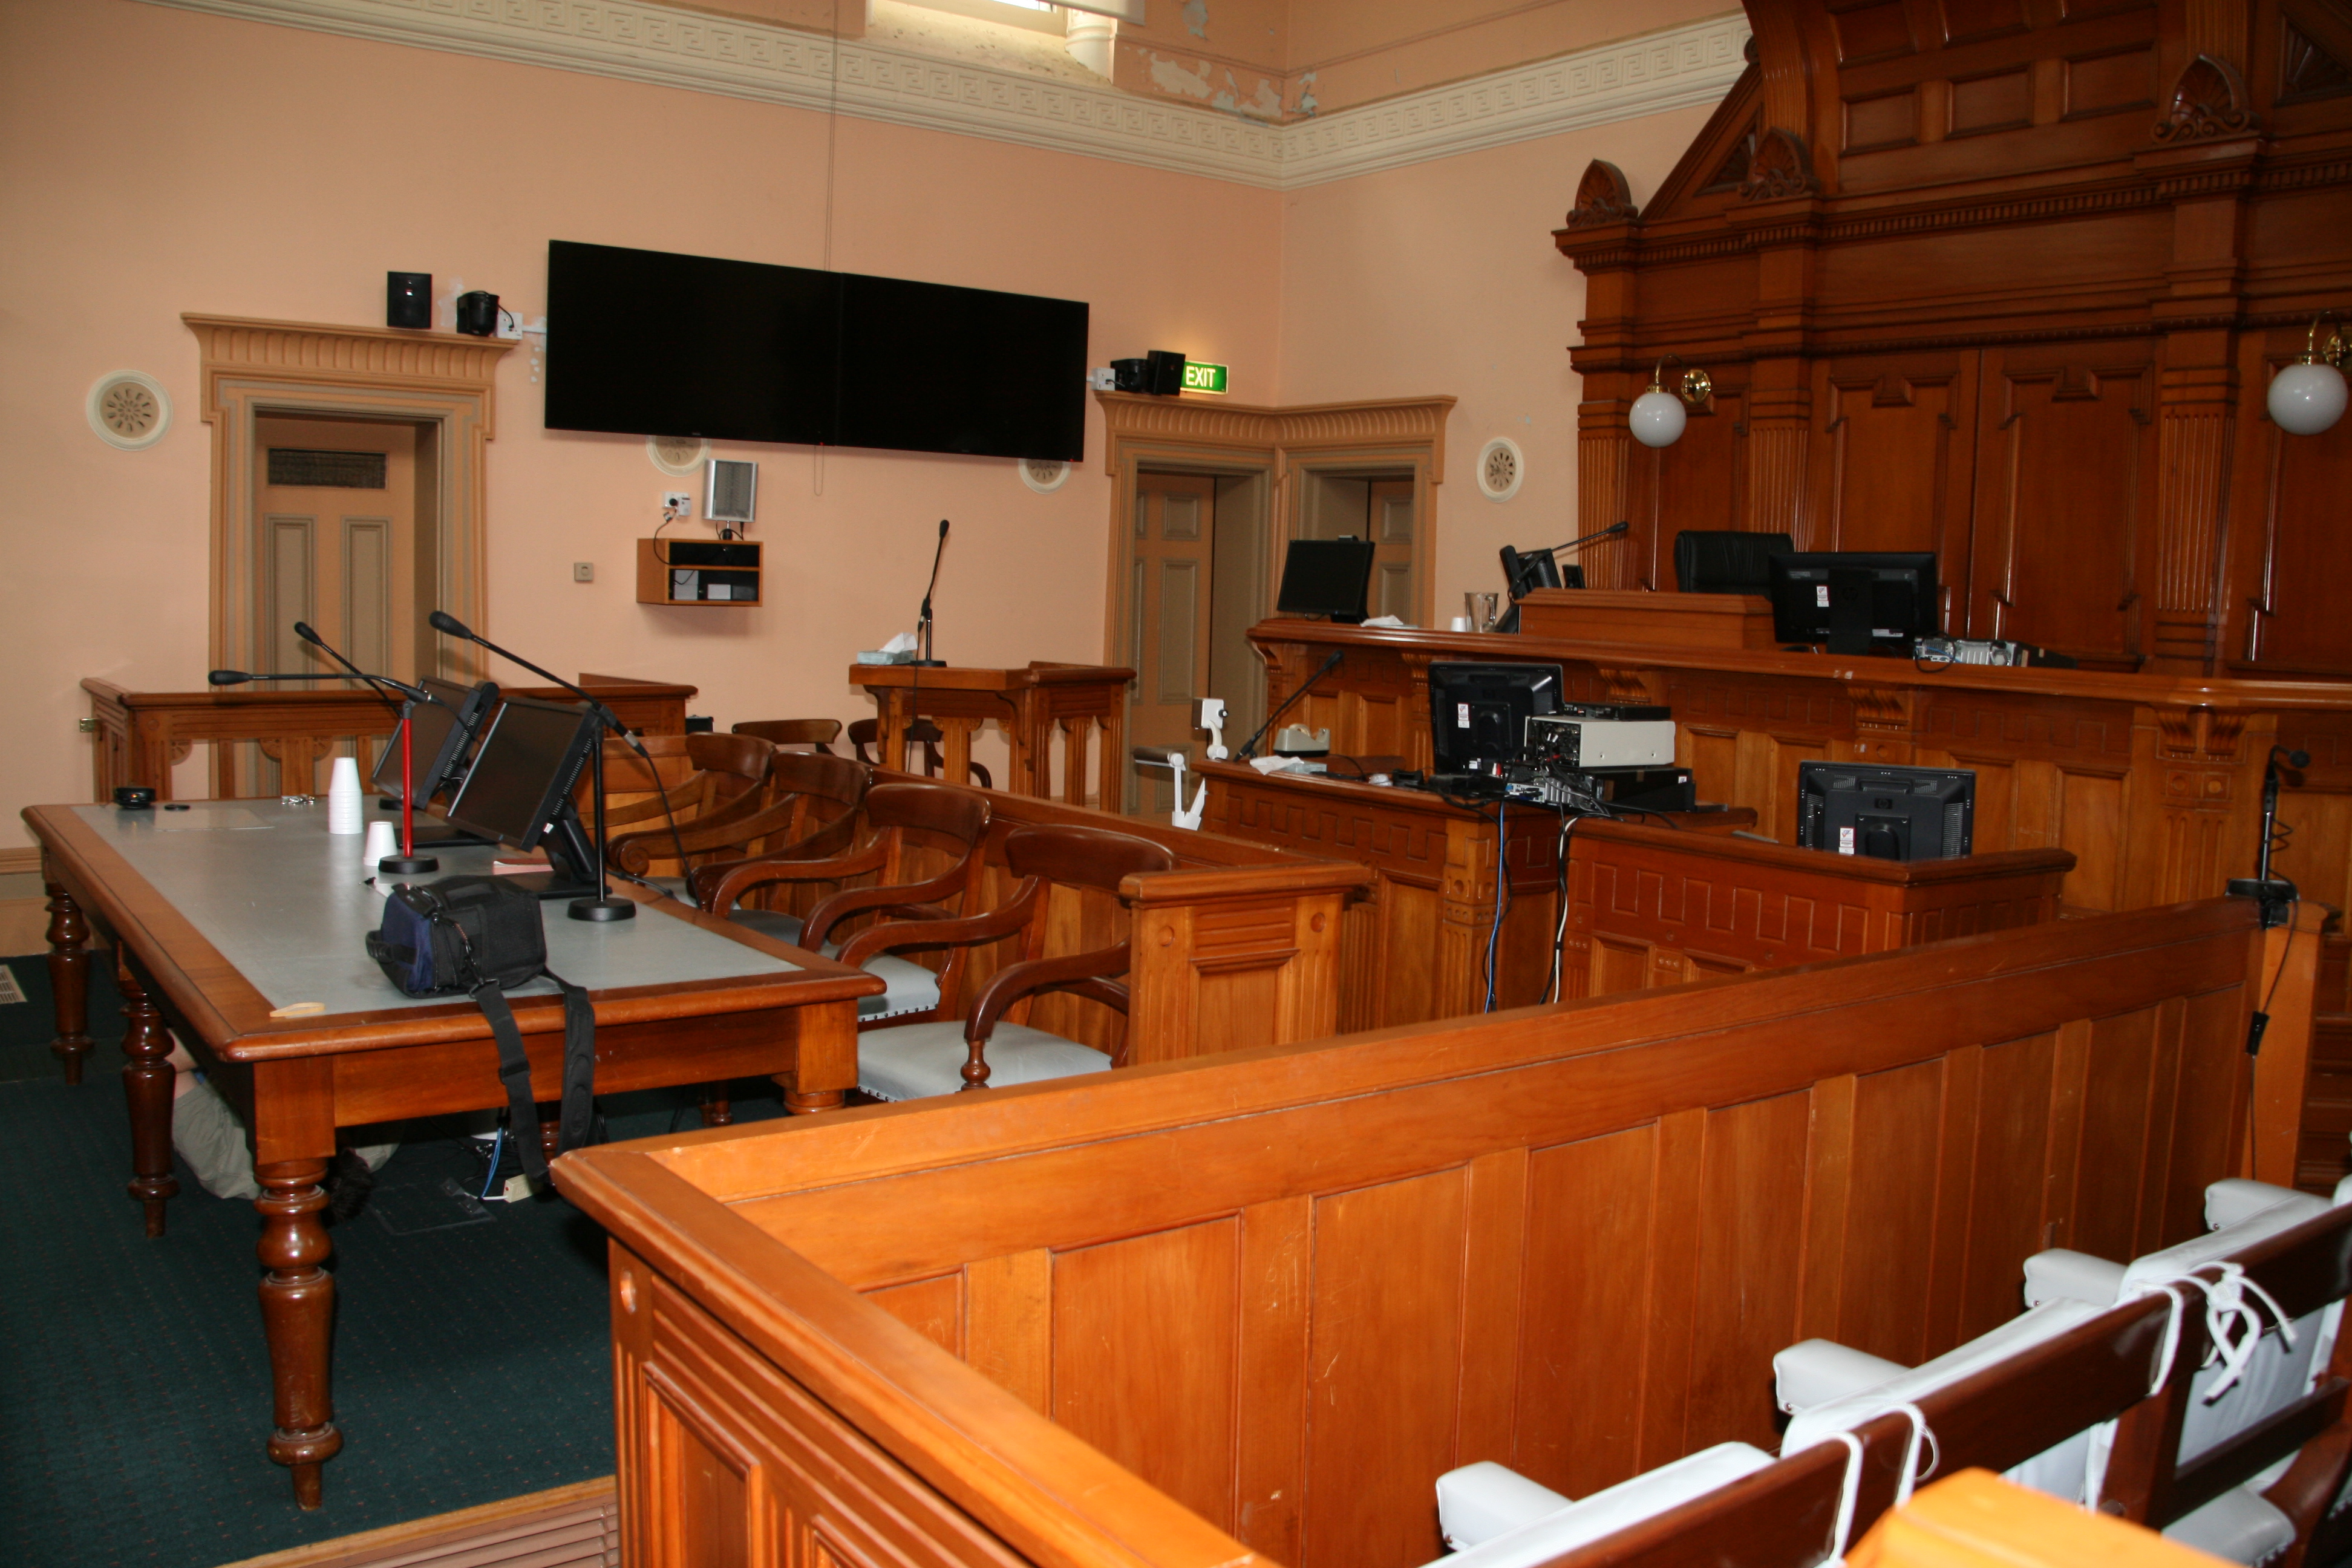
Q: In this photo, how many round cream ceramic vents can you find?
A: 4